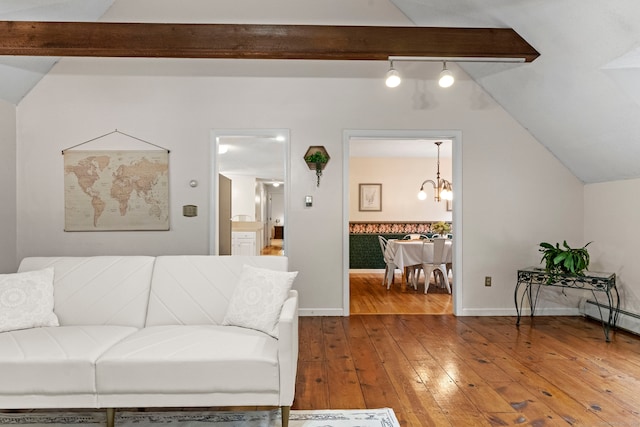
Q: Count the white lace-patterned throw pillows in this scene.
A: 2